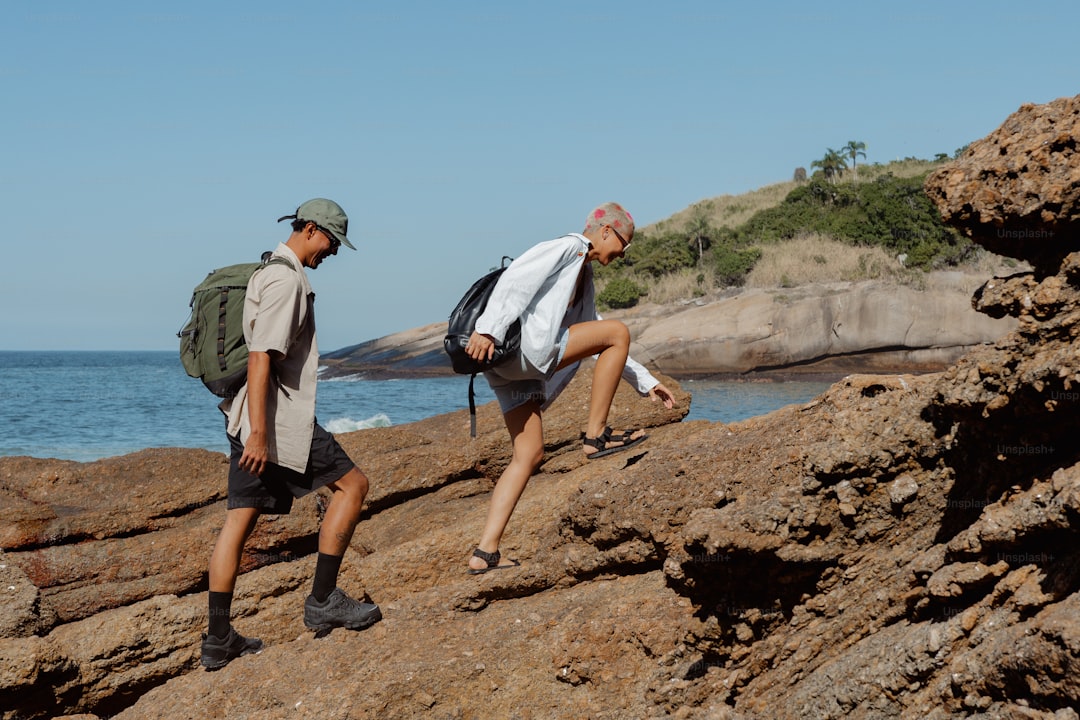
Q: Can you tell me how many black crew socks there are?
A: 2